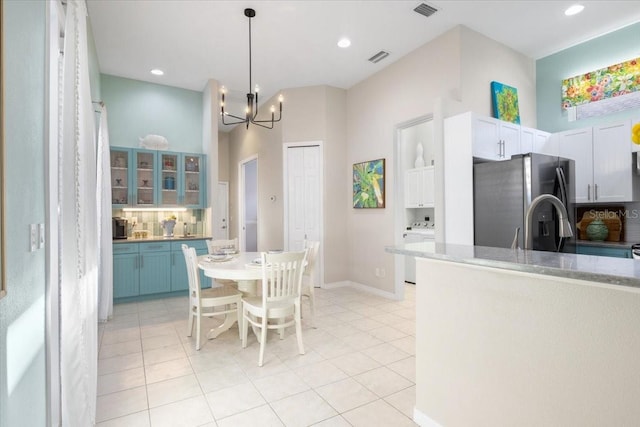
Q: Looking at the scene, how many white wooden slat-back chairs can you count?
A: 4